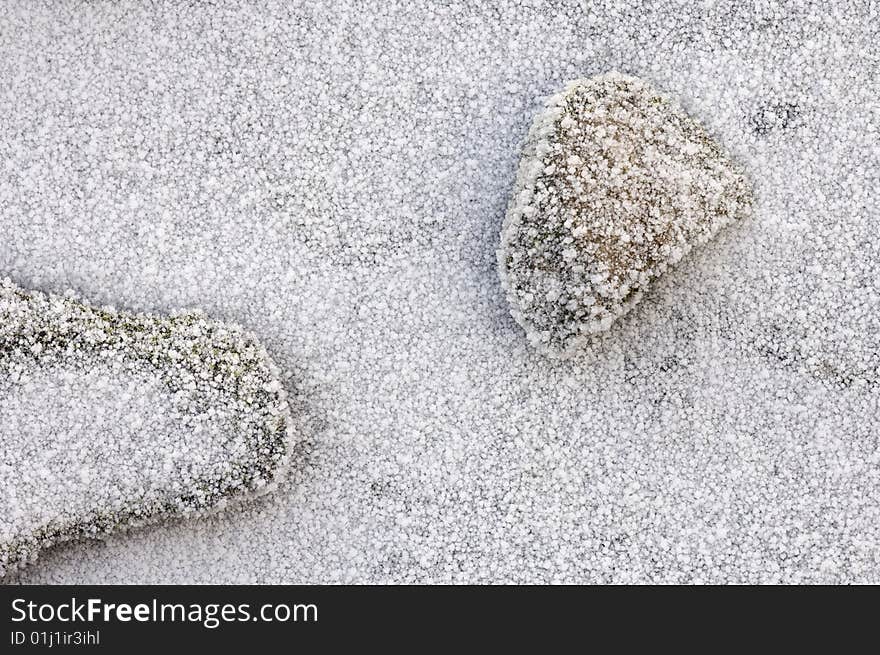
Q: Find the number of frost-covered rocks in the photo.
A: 2